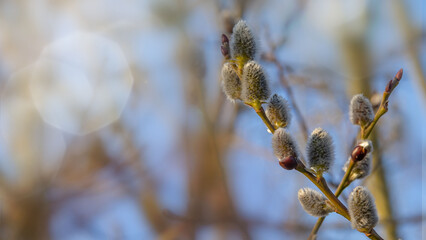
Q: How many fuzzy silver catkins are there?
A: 10